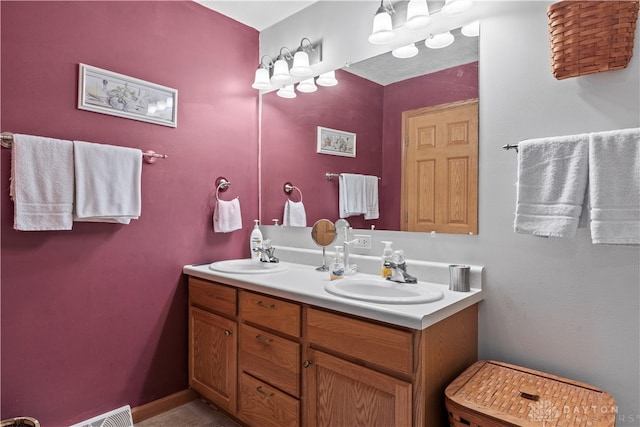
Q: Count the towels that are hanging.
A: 5